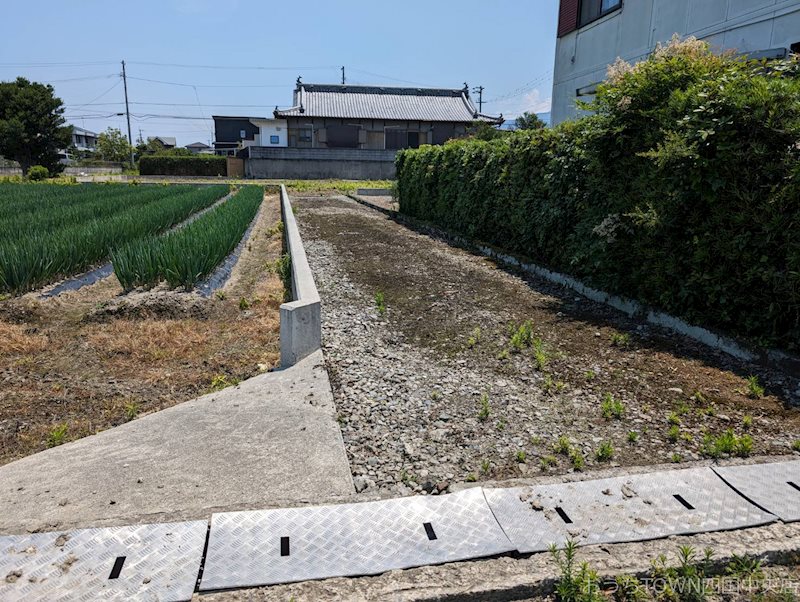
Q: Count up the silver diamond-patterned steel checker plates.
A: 4